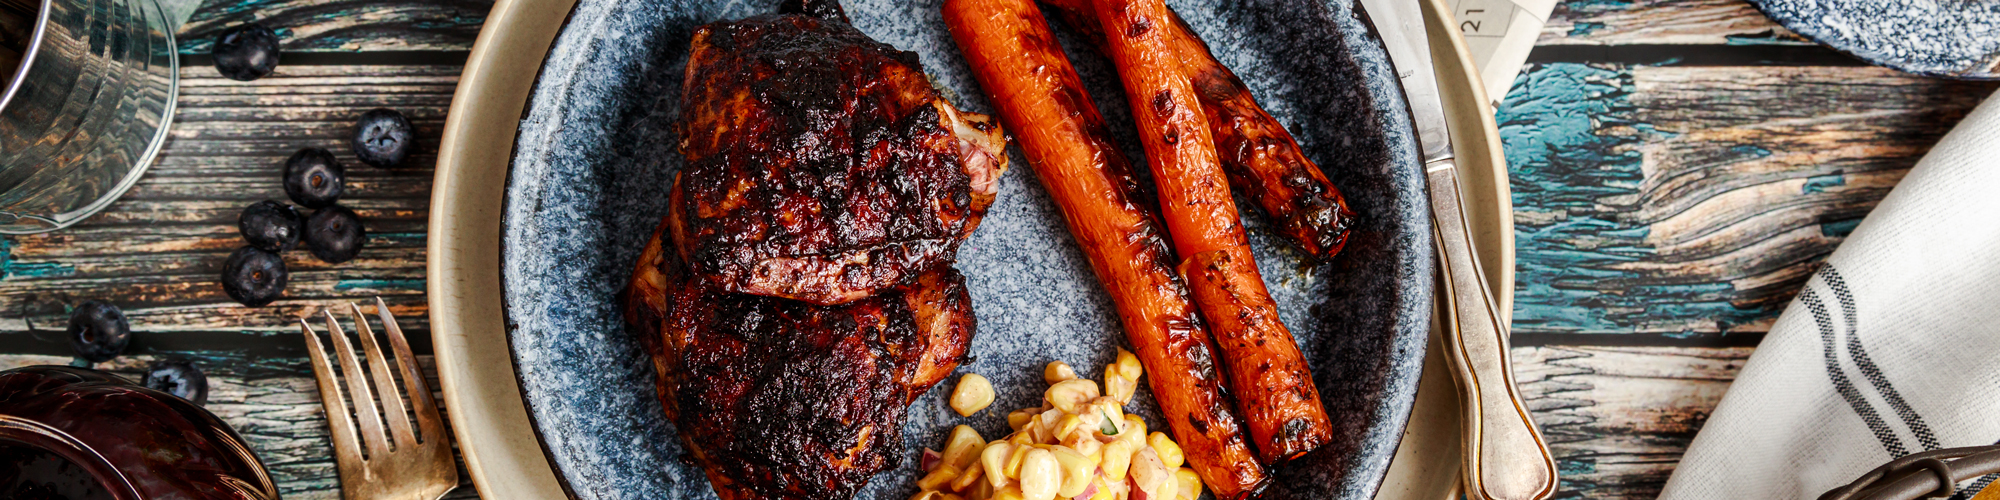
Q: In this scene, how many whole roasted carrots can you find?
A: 3